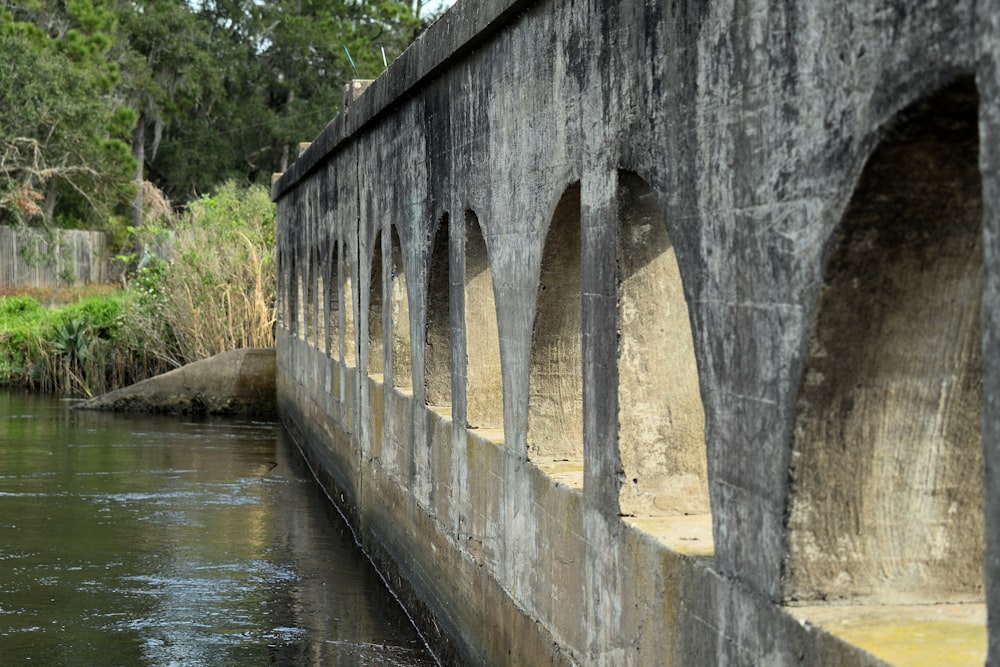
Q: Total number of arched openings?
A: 15